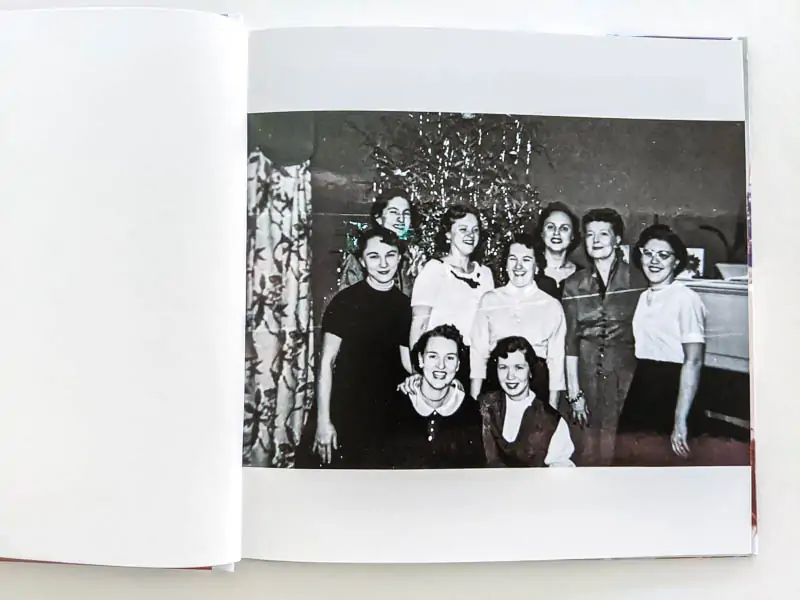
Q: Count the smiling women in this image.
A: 9